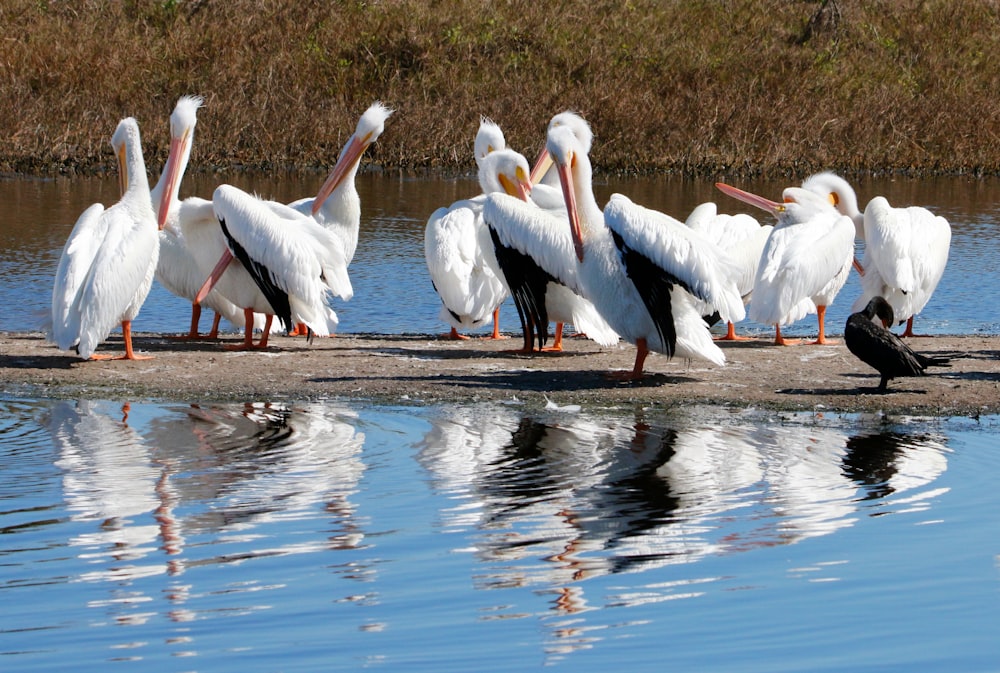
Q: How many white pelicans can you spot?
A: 11